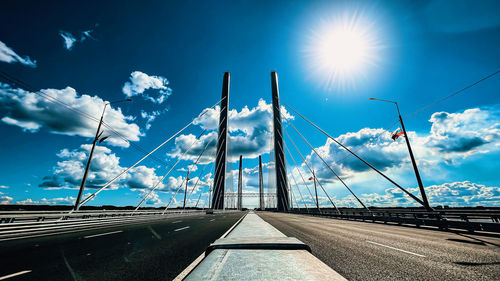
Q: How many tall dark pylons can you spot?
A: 4